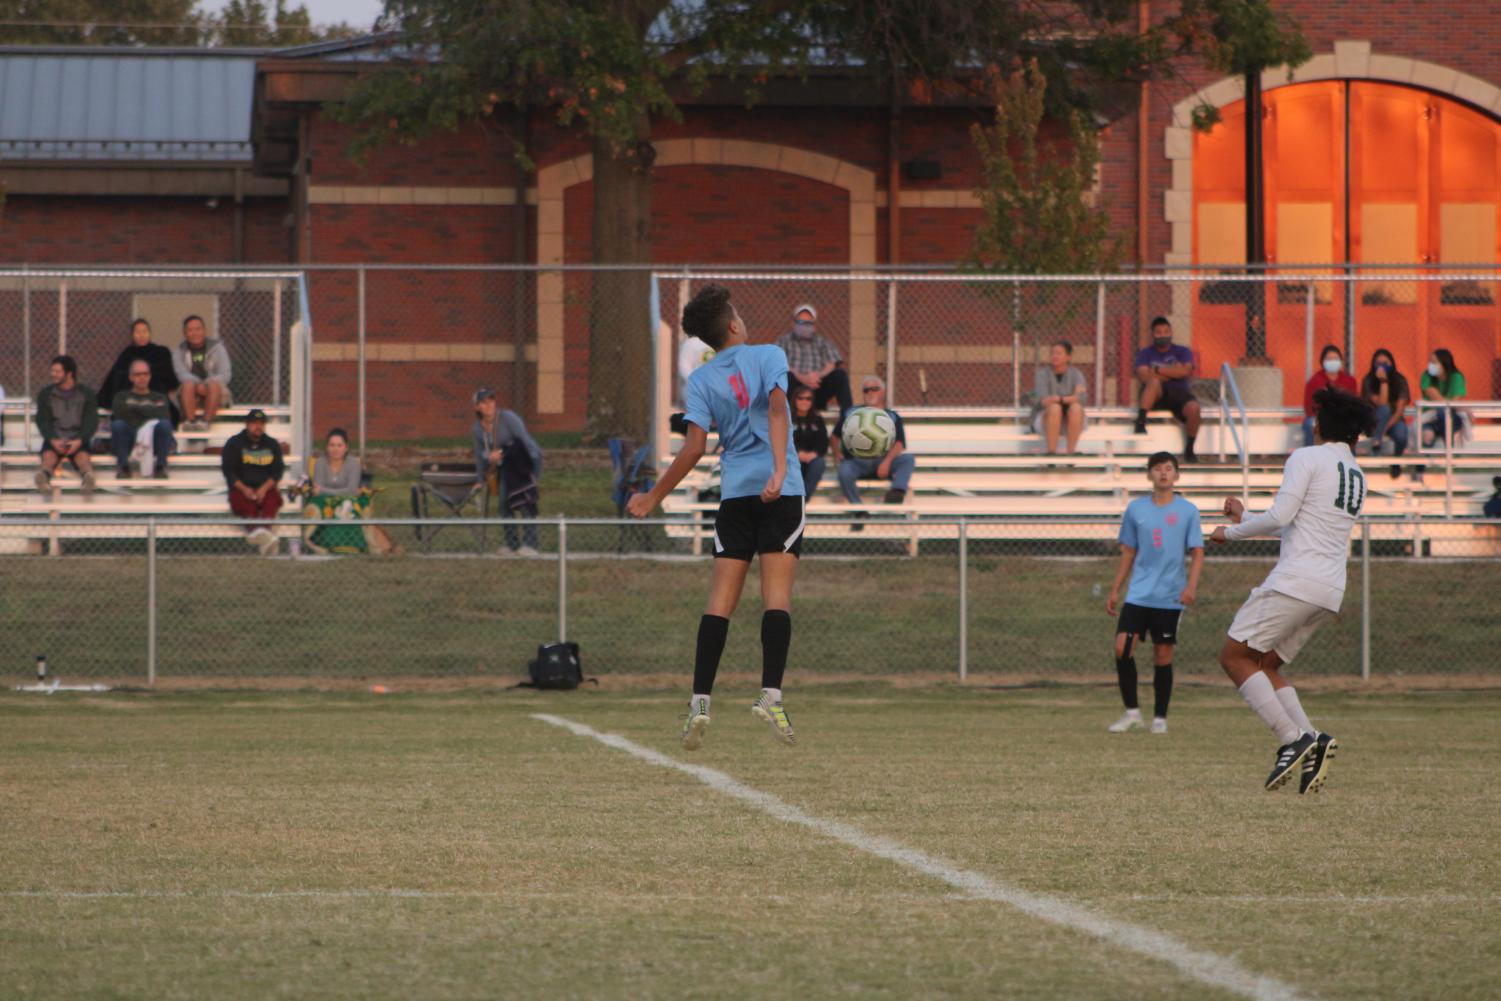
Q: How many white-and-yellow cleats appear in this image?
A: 2